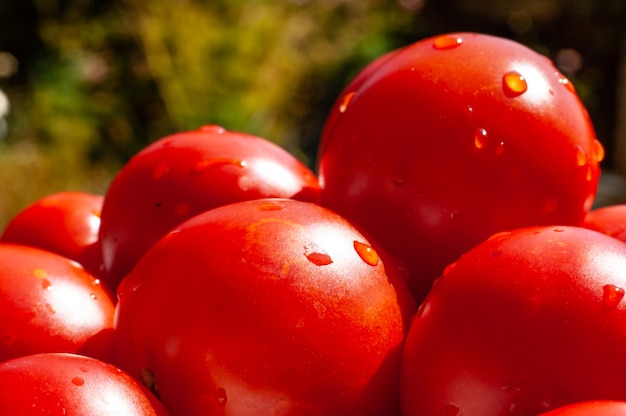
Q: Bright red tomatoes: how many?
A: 9